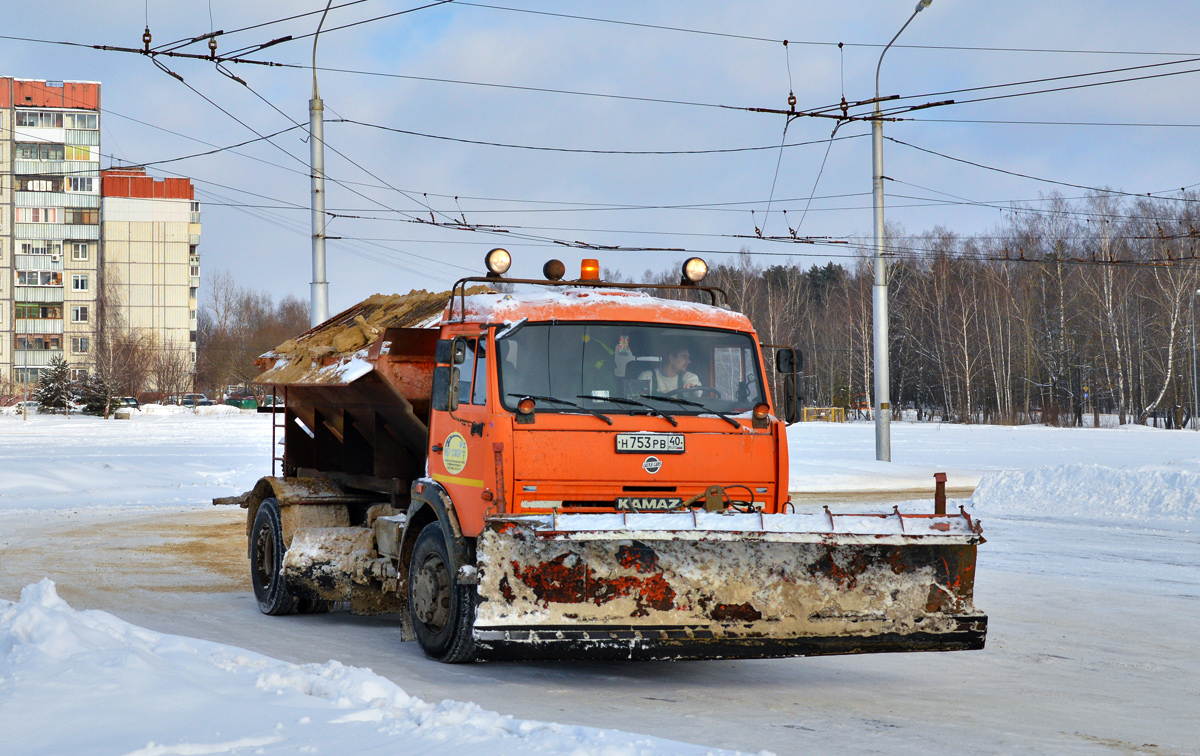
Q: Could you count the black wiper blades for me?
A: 3